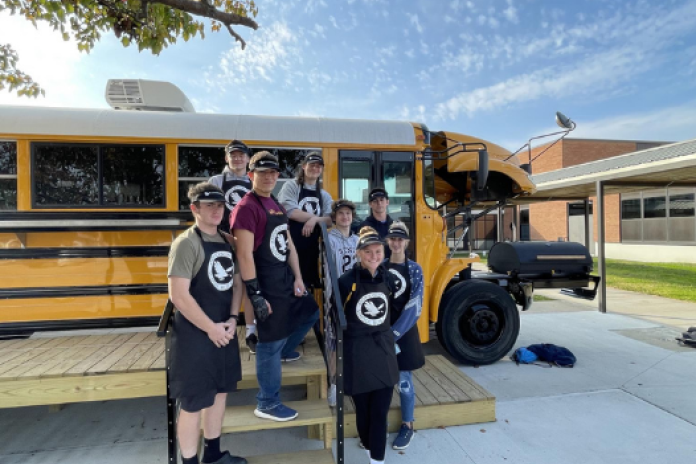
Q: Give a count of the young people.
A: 8